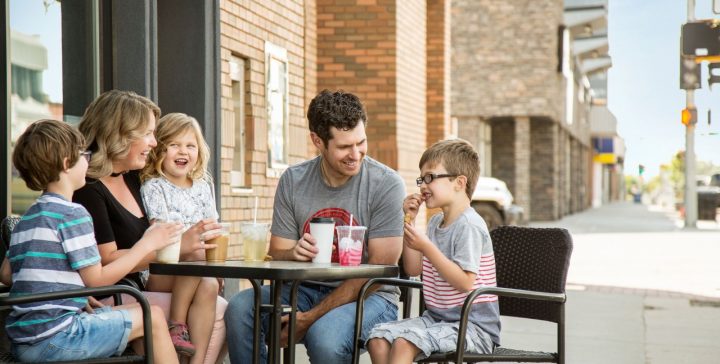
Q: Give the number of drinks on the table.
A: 5